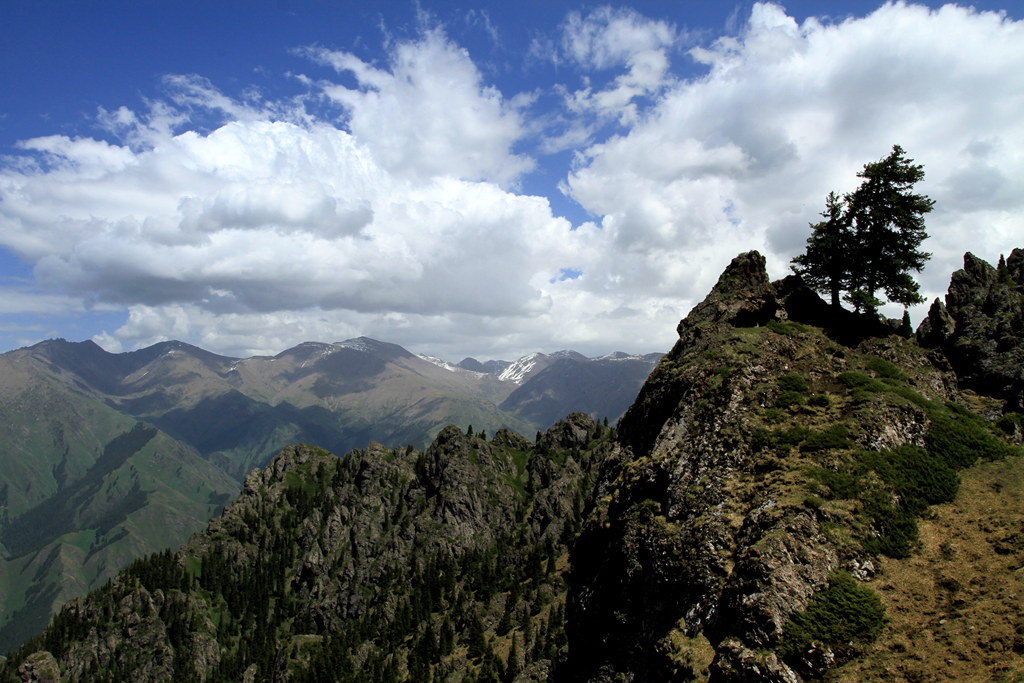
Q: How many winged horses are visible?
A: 0